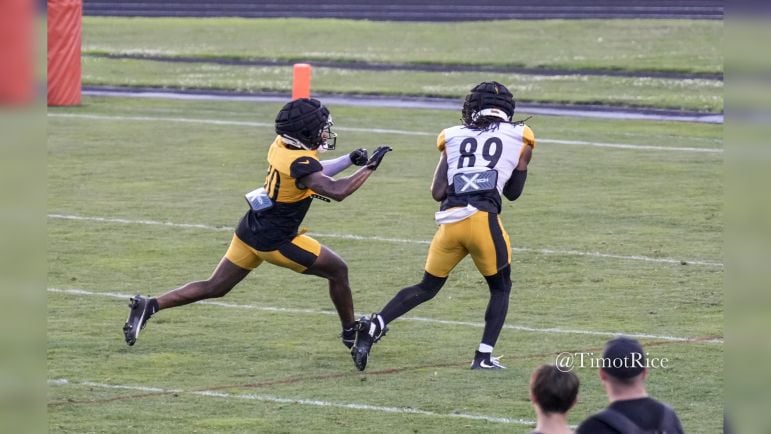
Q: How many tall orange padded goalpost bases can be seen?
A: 1